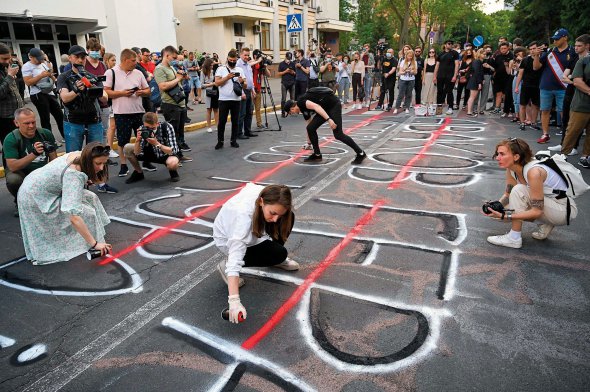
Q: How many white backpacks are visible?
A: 1